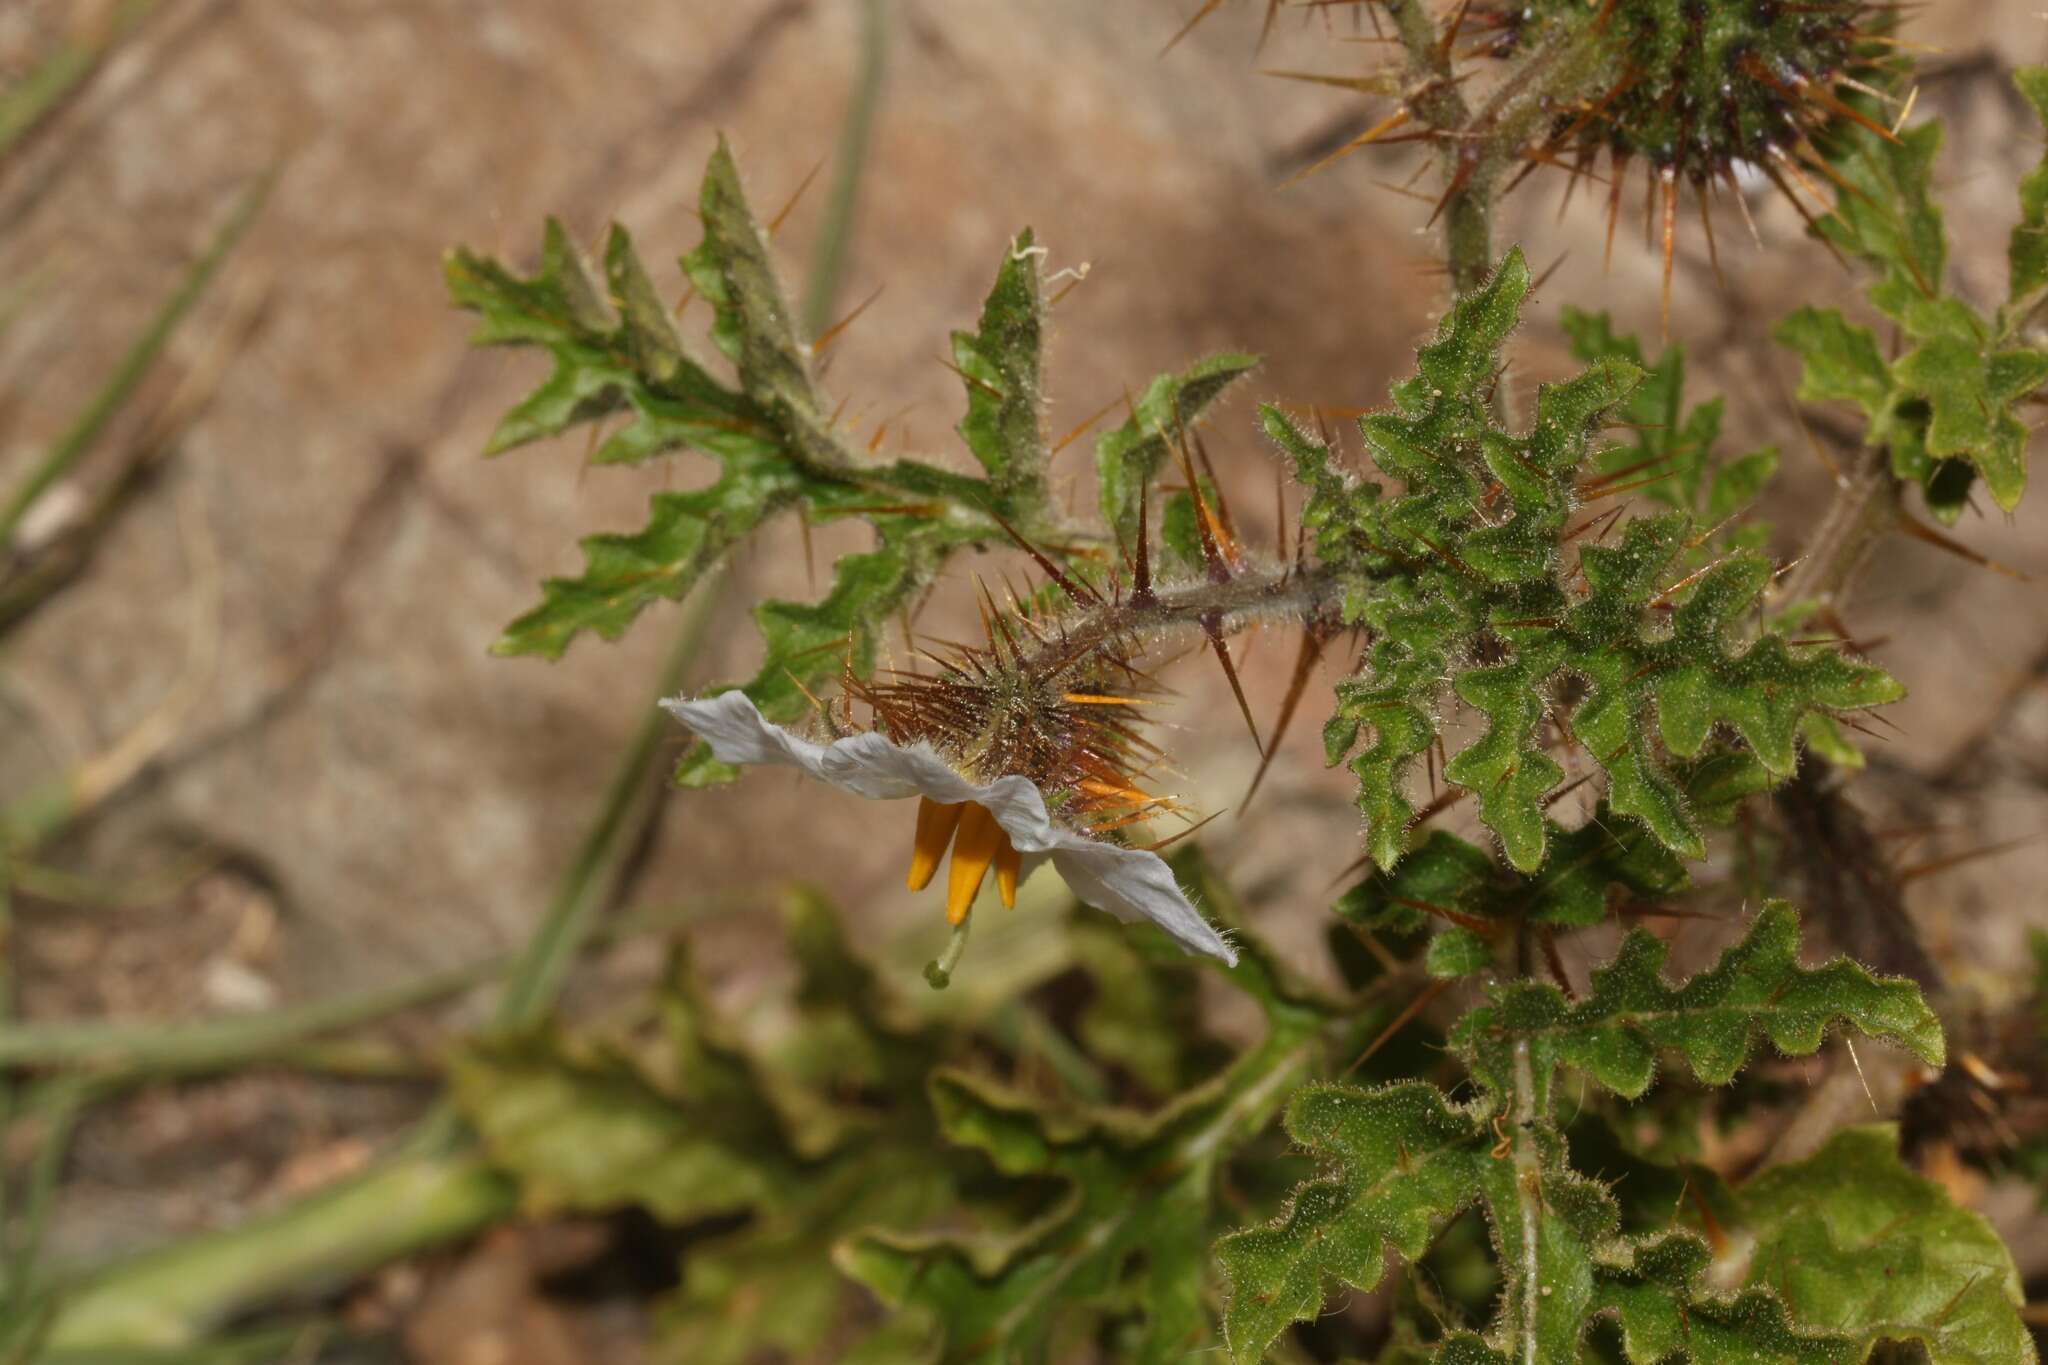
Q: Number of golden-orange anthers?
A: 3